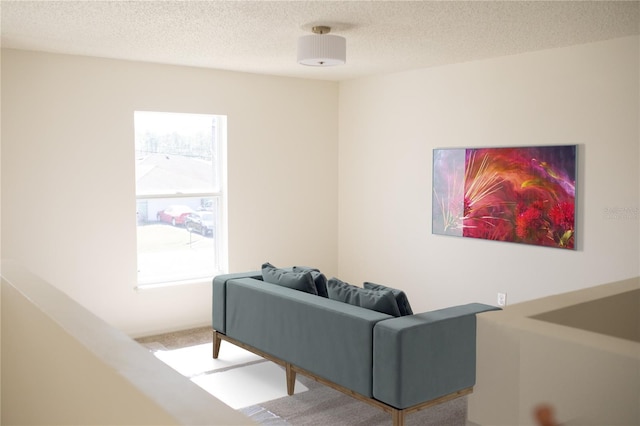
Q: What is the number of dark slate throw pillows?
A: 4